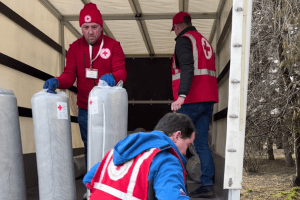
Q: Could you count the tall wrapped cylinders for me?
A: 3